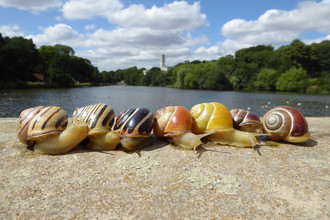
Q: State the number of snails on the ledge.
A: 7